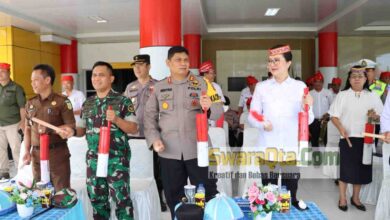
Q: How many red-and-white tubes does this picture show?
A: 5